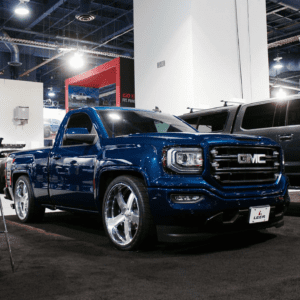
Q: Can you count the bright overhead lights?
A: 5